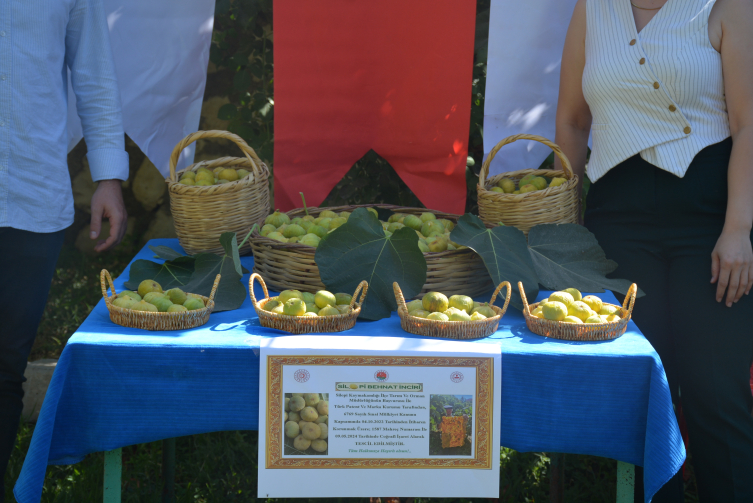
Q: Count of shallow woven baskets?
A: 4